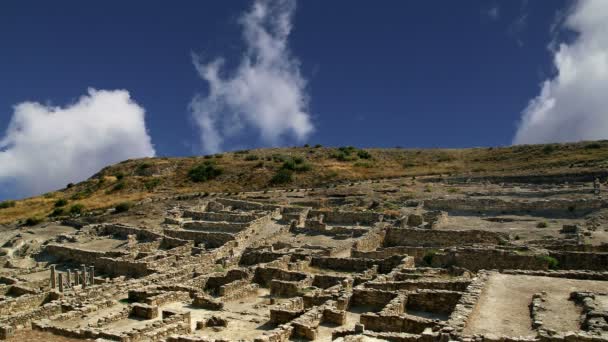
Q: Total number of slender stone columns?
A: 6